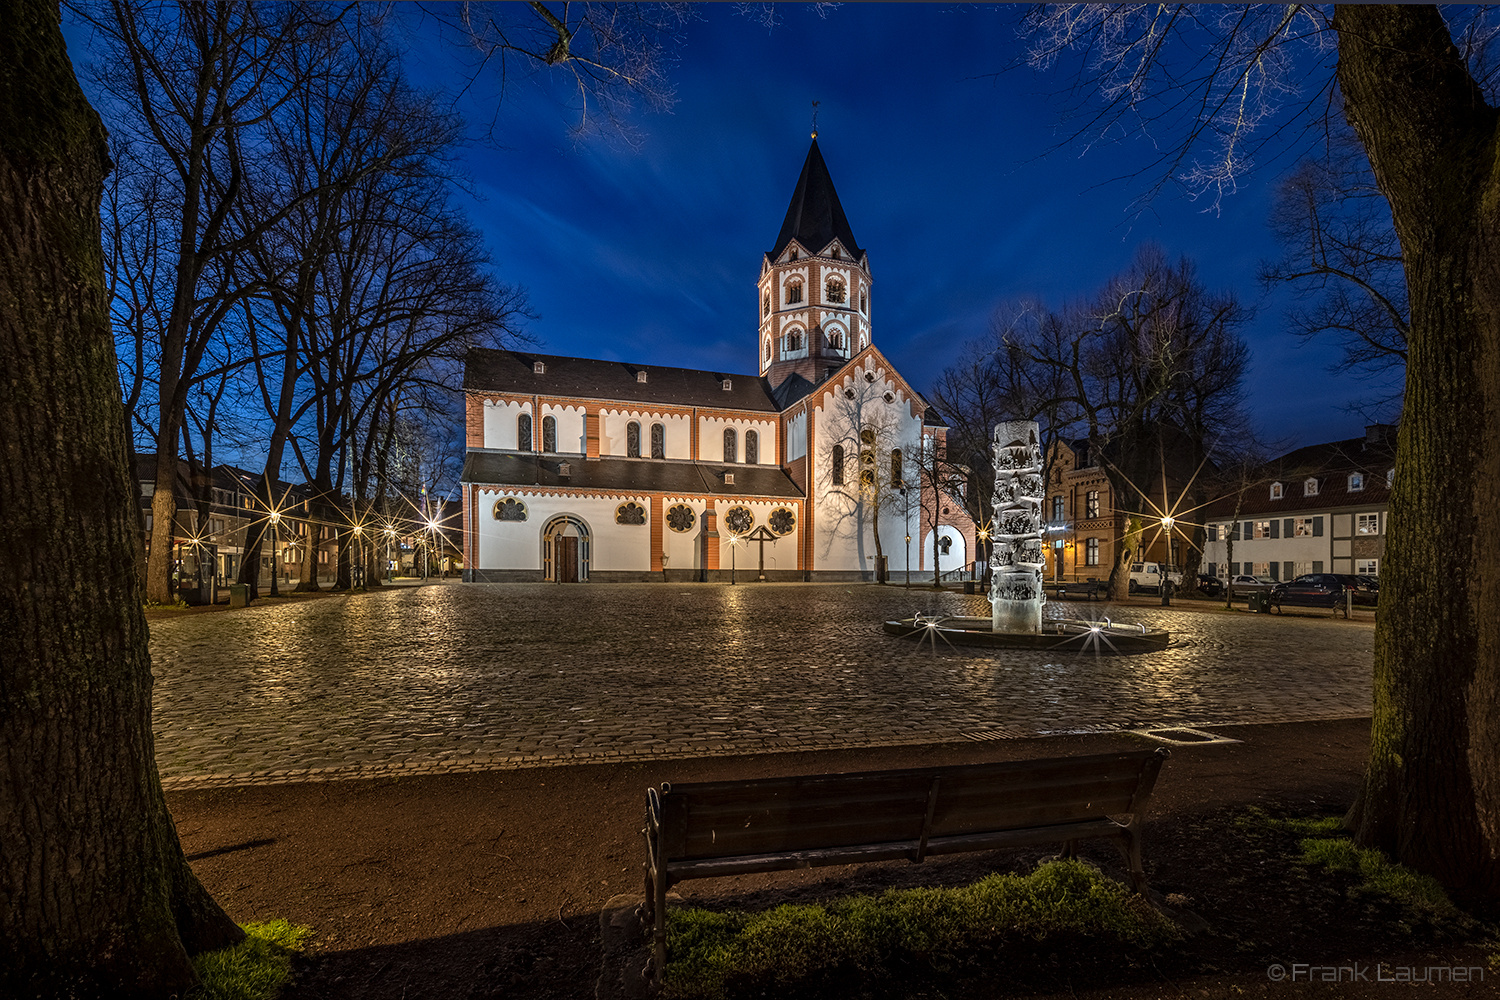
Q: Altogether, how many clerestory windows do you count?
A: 6